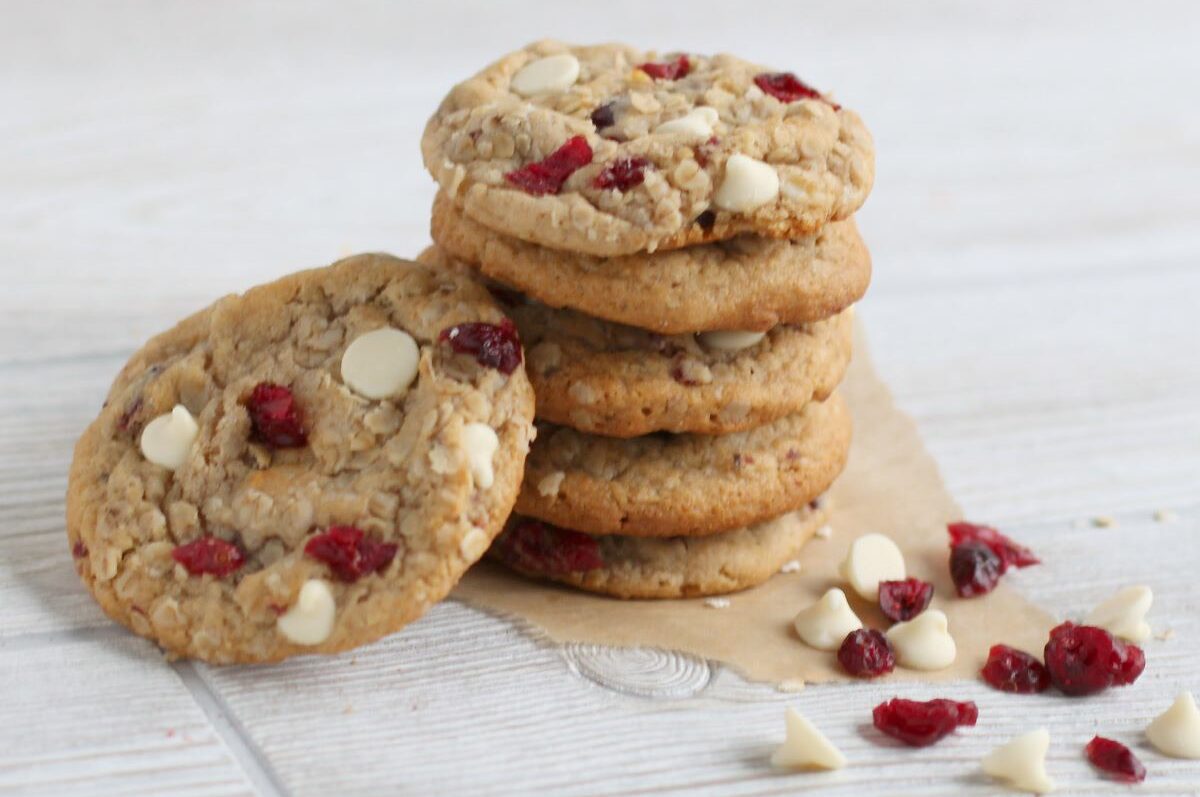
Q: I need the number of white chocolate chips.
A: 15